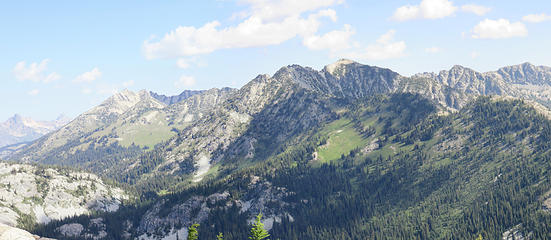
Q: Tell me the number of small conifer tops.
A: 3